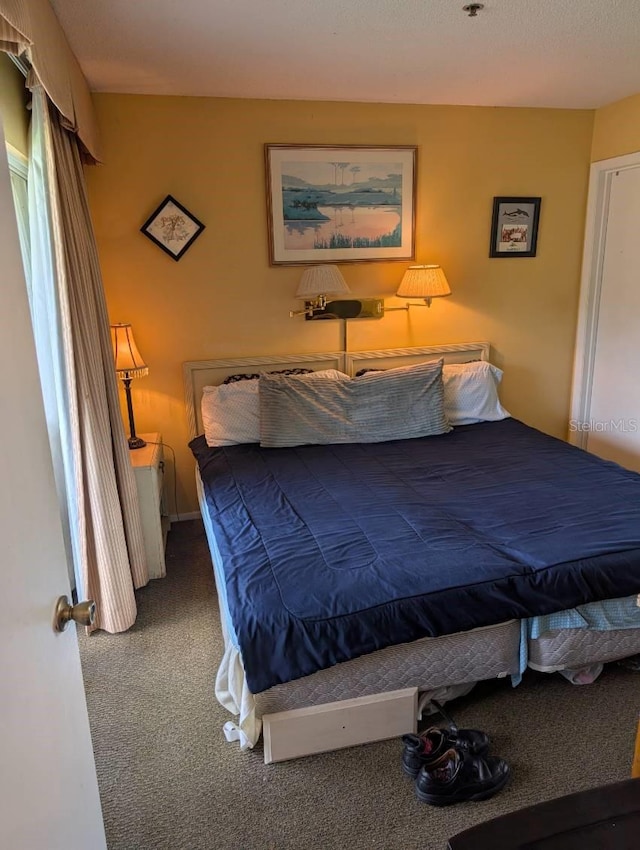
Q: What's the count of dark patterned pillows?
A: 2